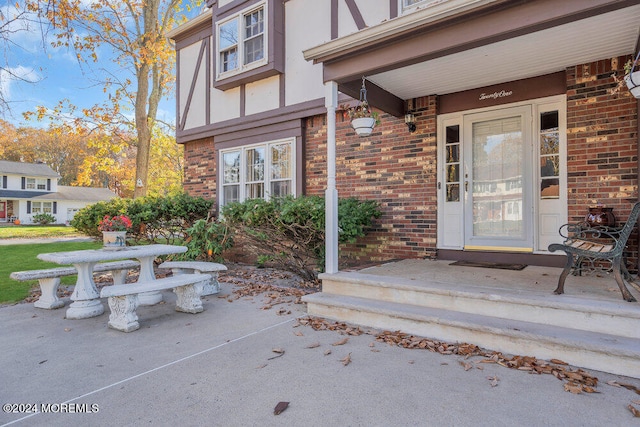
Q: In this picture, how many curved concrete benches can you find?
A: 2